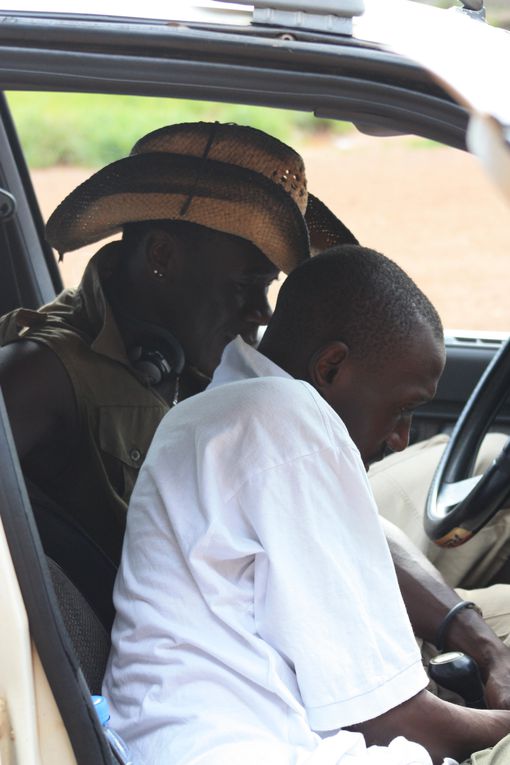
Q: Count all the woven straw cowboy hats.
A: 1